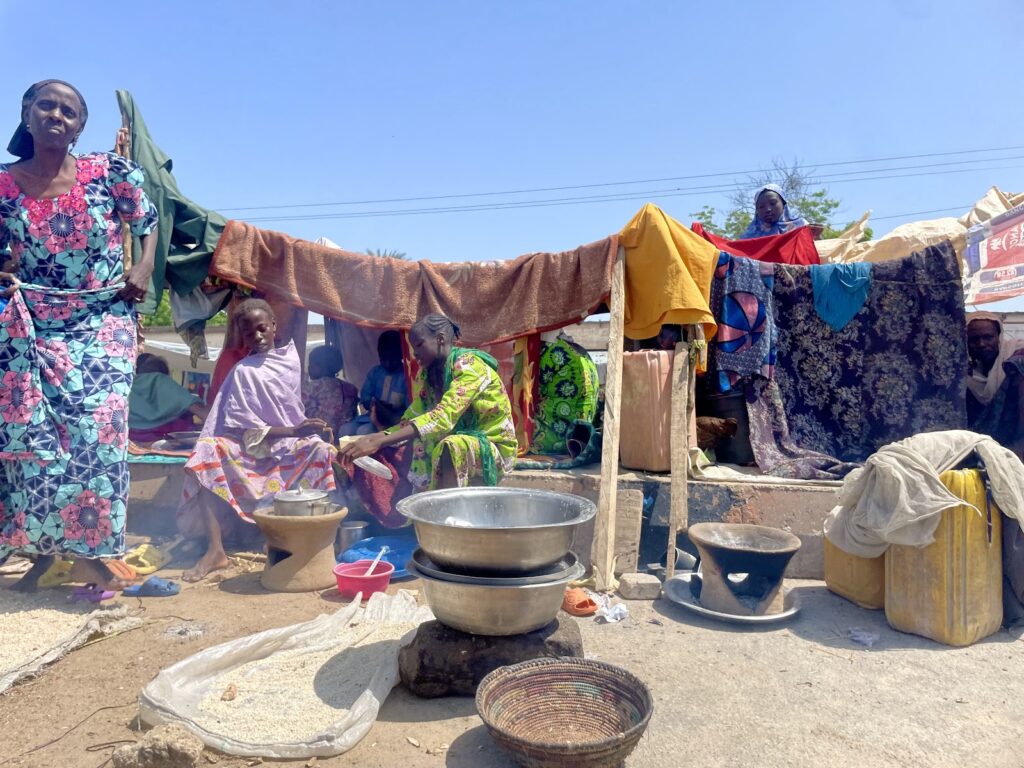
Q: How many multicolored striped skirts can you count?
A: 1